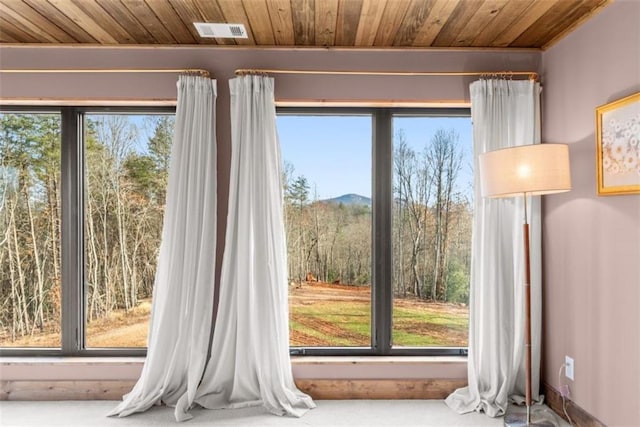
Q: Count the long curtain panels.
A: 3